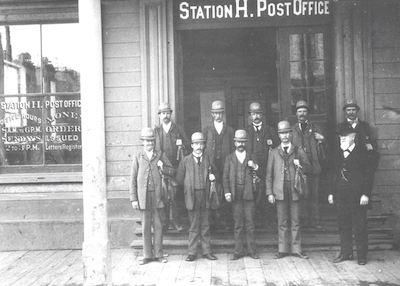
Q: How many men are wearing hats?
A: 10